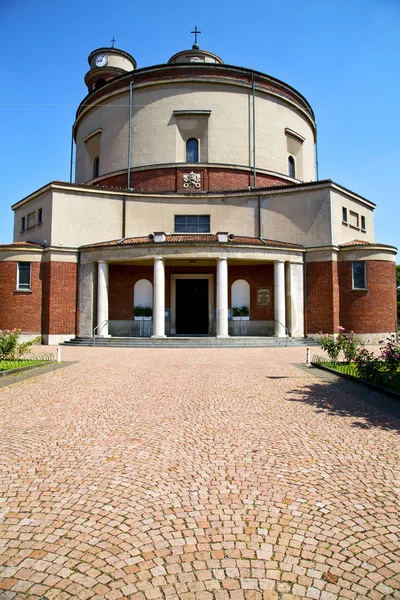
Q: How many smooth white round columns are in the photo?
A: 4